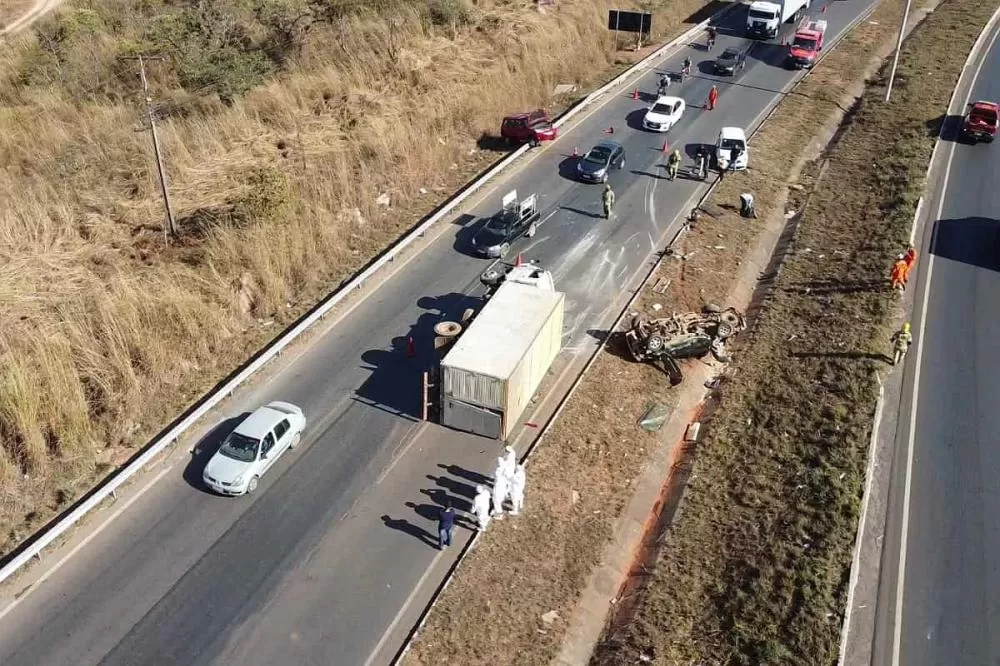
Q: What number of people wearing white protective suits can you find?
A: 4